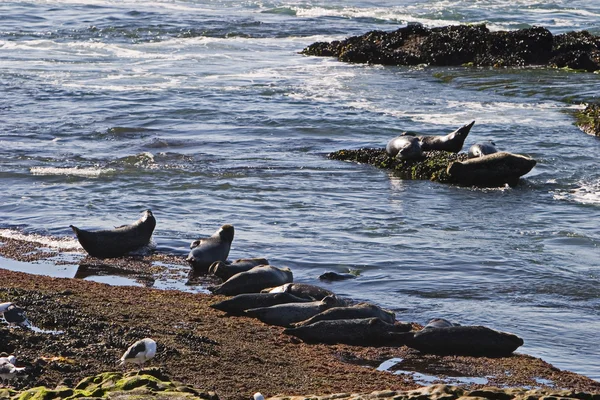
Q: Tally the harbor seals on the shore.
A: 11